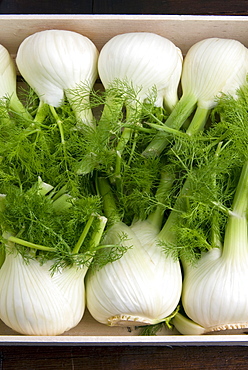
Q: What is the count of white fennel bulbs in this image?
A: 7